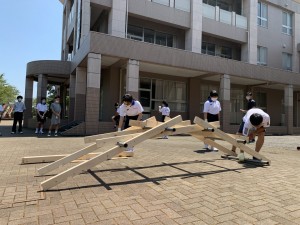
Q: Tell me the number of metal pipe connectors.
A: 5